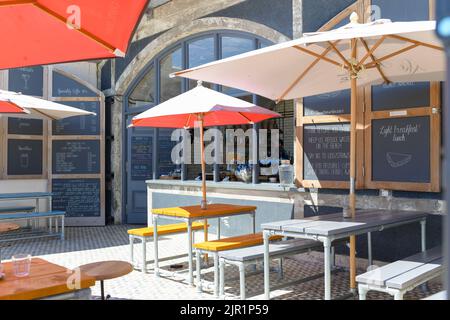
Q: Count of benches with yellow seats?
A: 2